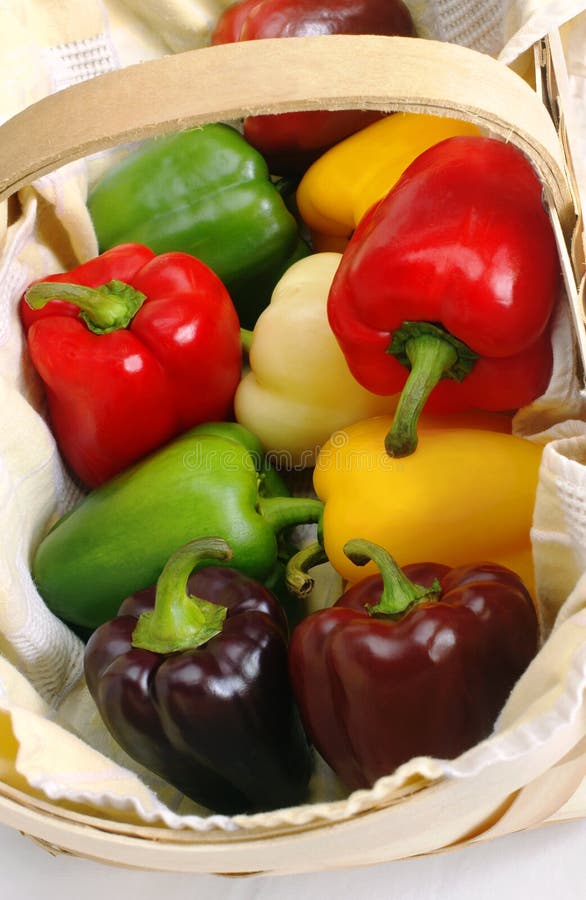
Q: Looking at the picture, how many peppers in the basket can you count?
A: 10